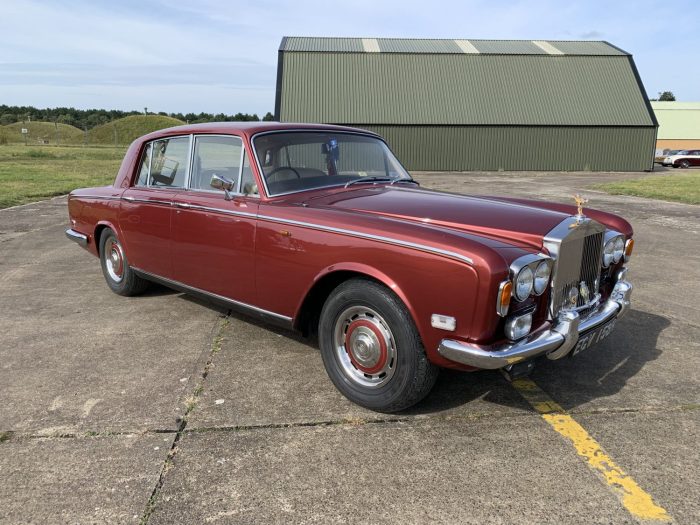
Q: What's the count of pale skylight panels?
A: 3